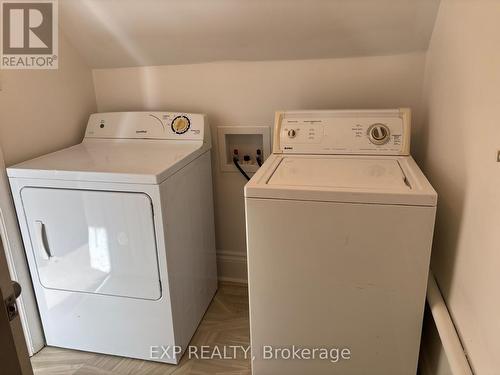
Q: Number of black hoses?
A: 2